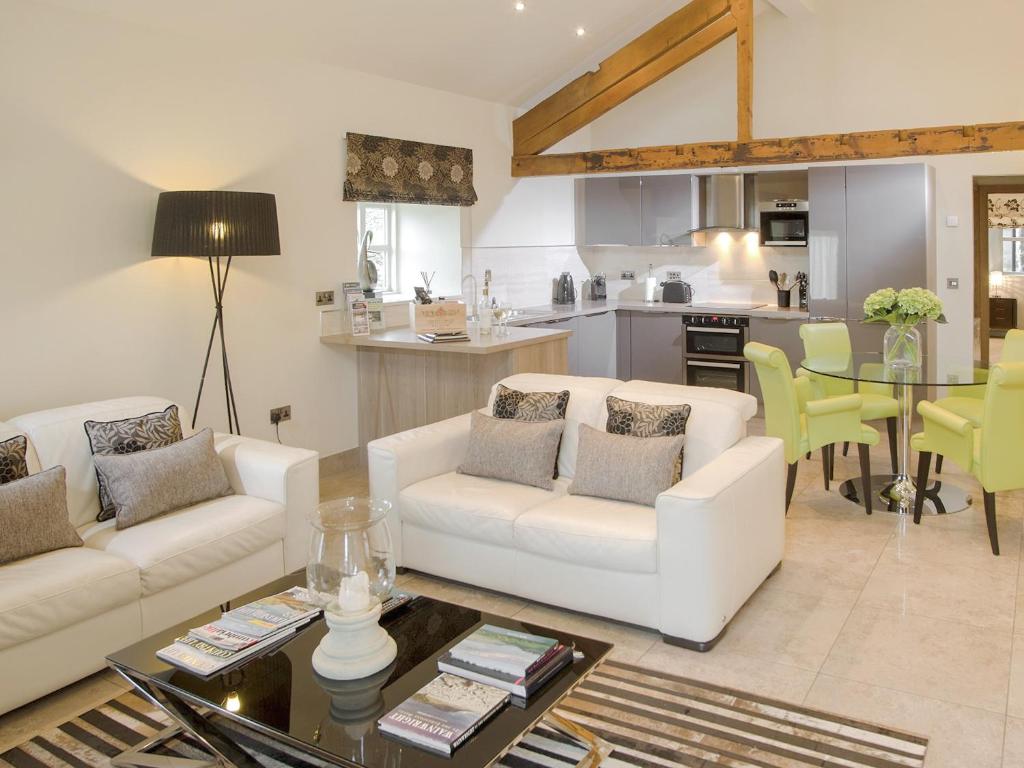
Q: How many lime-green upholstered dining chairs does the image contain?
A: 4